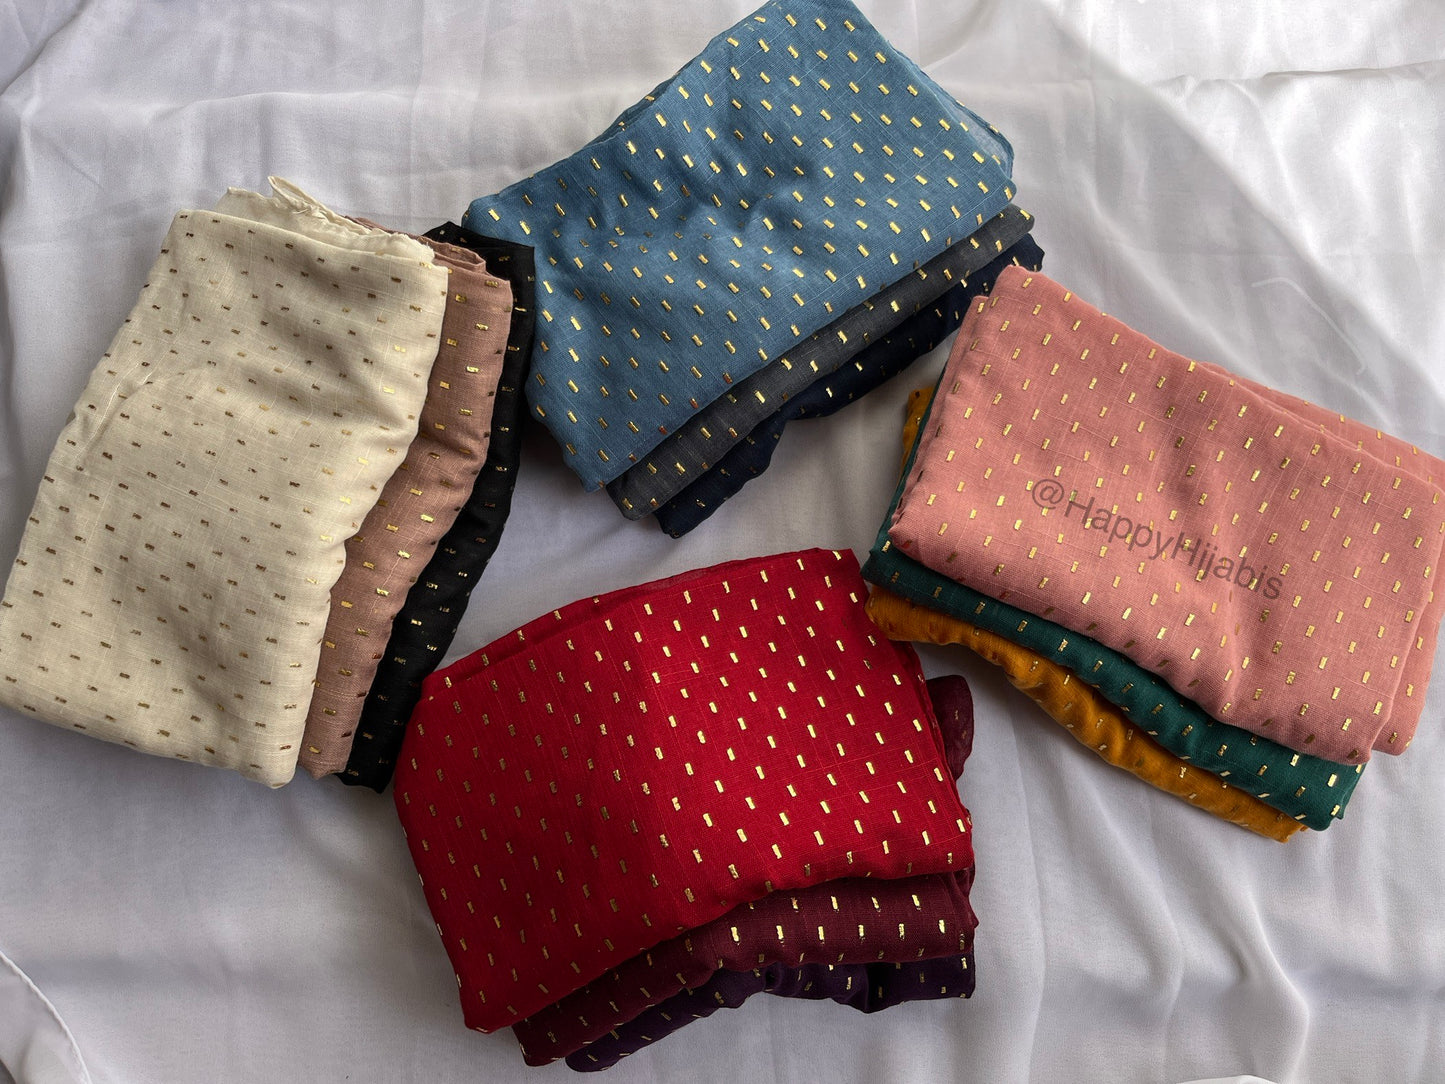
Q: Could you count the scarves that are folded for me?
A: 12